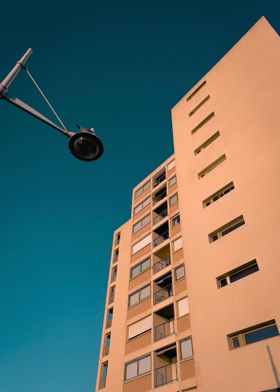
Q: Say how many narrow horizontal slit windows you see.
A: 9